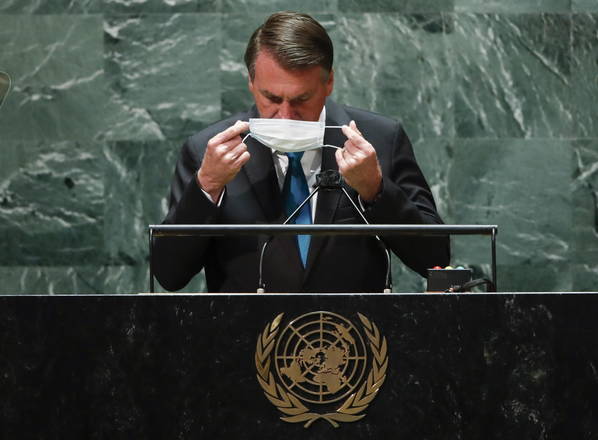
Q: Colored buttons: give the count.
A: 3